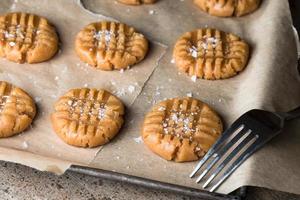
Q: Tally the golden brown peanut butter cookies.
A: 8